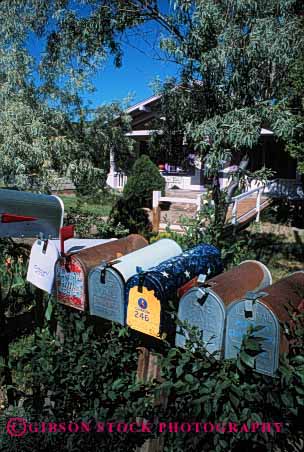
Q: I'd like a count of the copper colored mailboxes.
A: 3